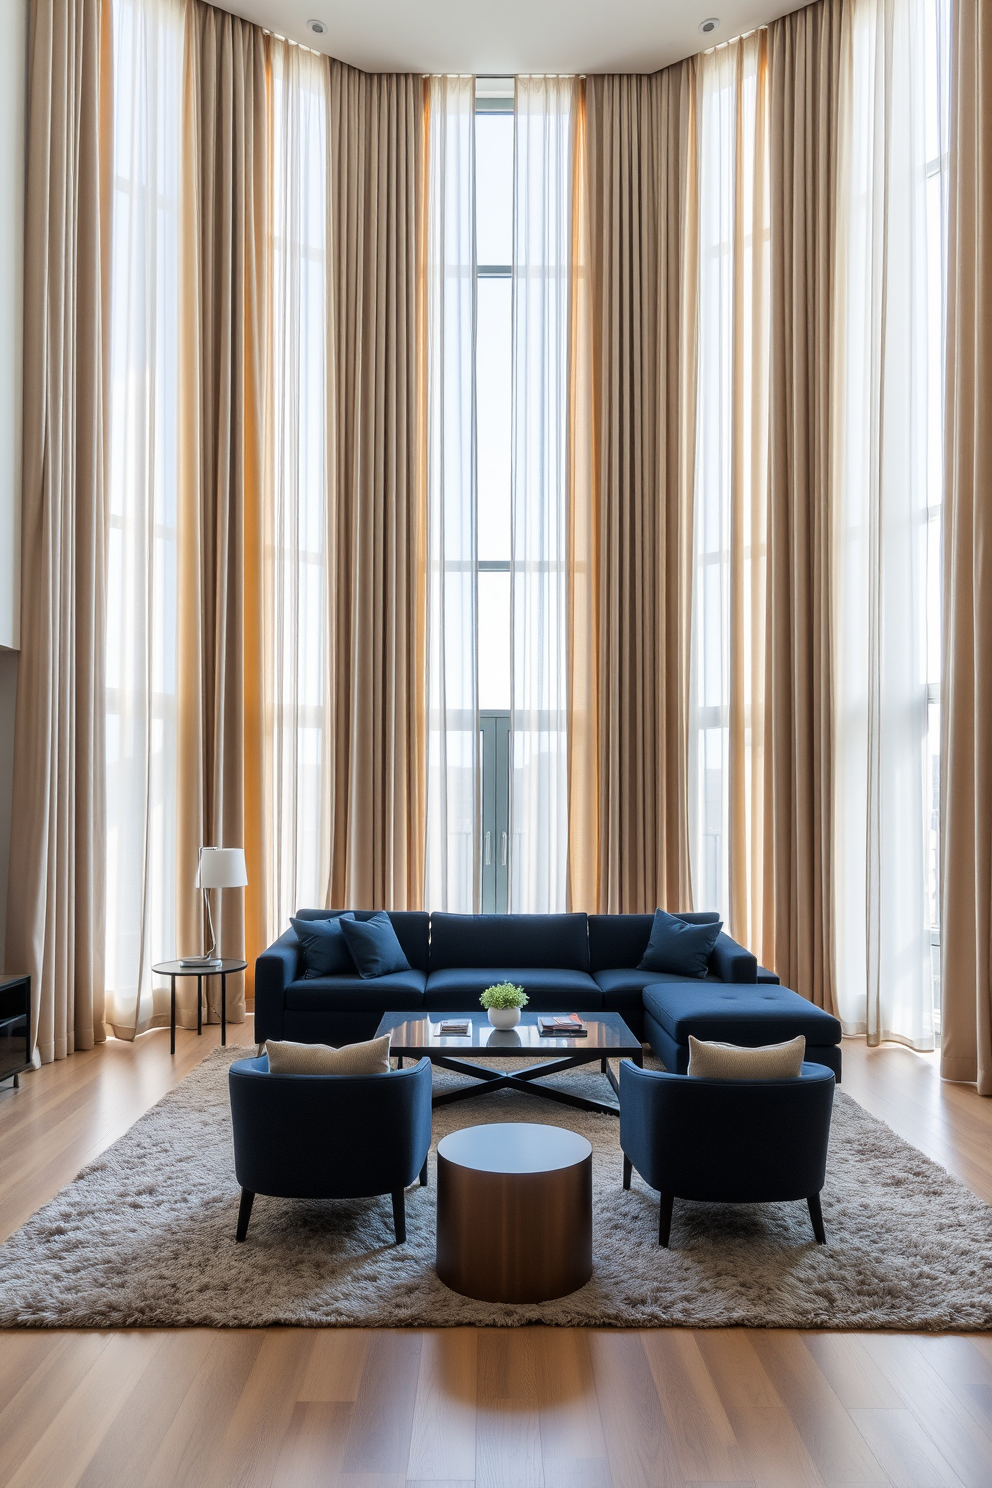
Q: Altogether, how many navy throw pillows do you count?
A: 3